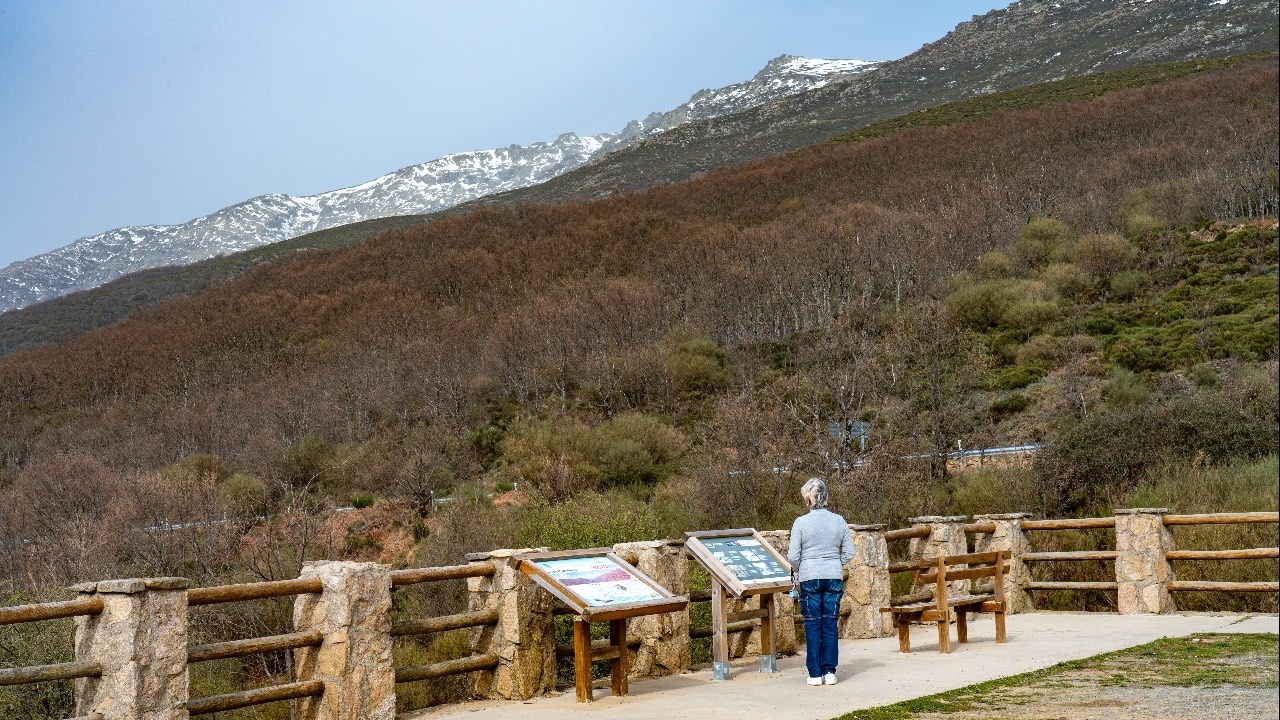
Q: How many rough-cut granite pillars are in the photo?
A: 9